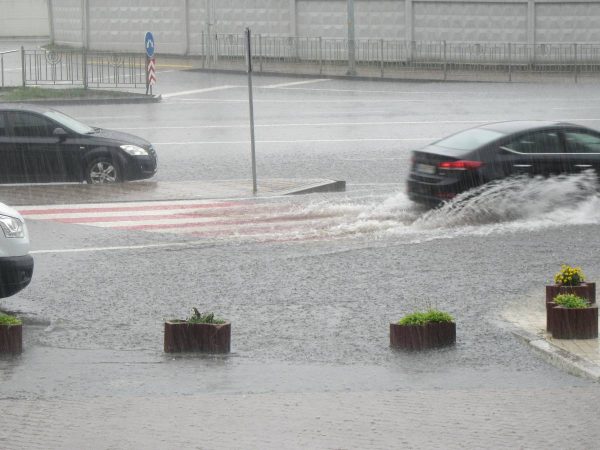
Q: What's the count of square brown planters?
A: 5